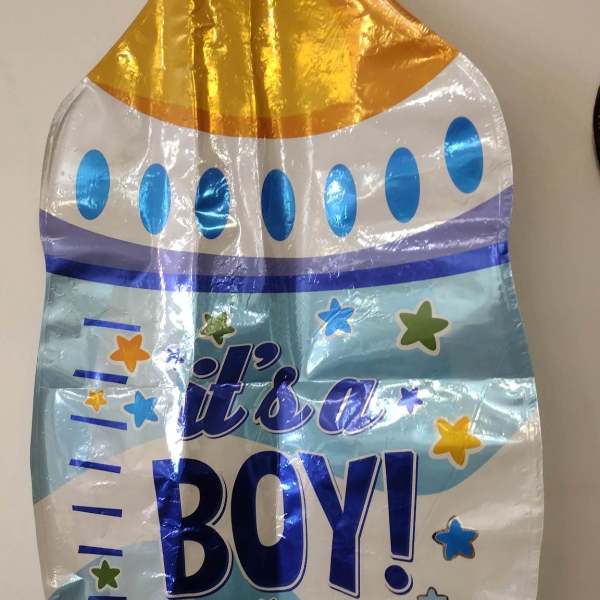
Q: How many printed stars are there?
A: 12